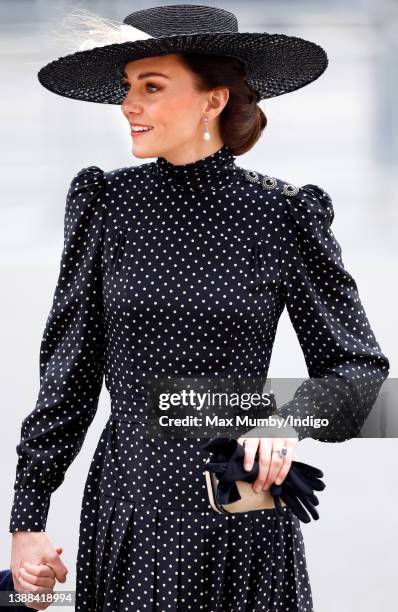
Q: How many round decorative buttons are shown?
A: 3